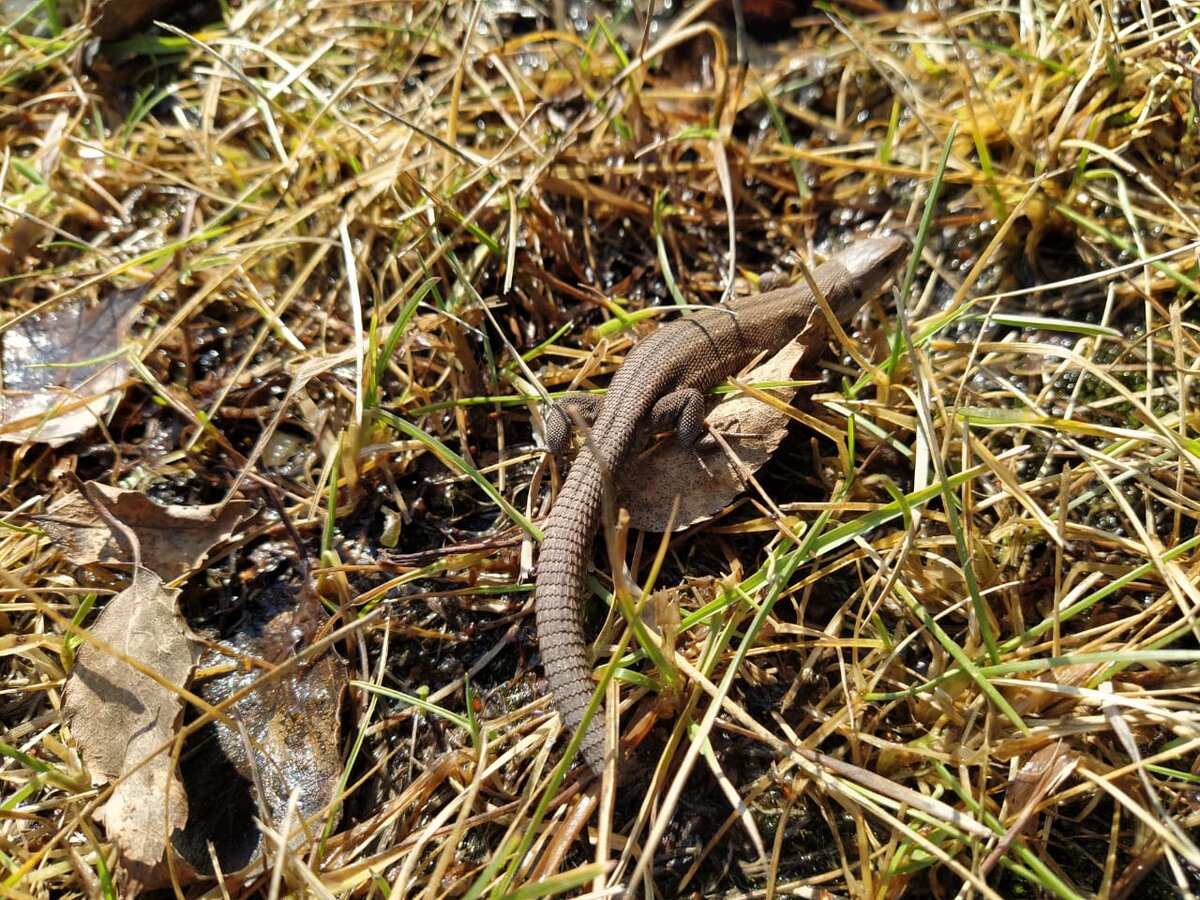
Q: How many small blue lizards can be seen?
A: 0